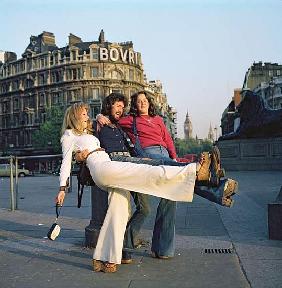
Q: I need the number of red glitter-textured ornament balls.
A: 0